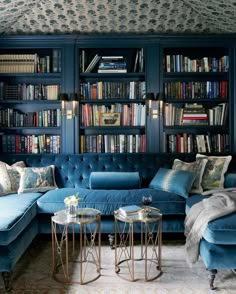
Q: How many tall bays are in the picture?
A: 3